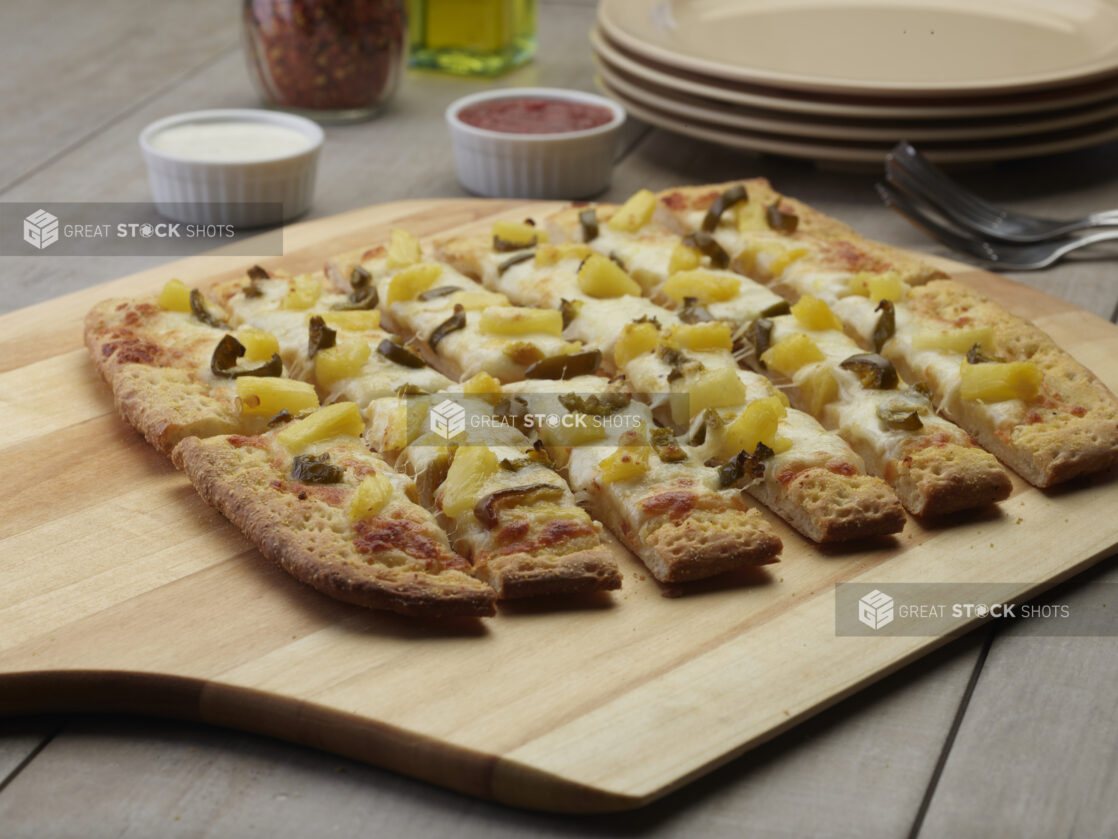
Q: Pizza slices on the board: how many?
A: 12